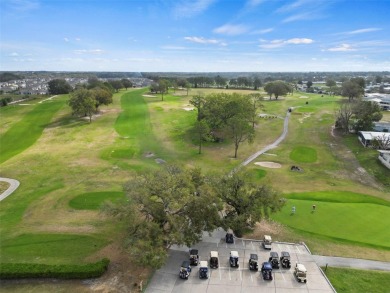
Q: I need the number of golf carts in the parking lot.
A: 12